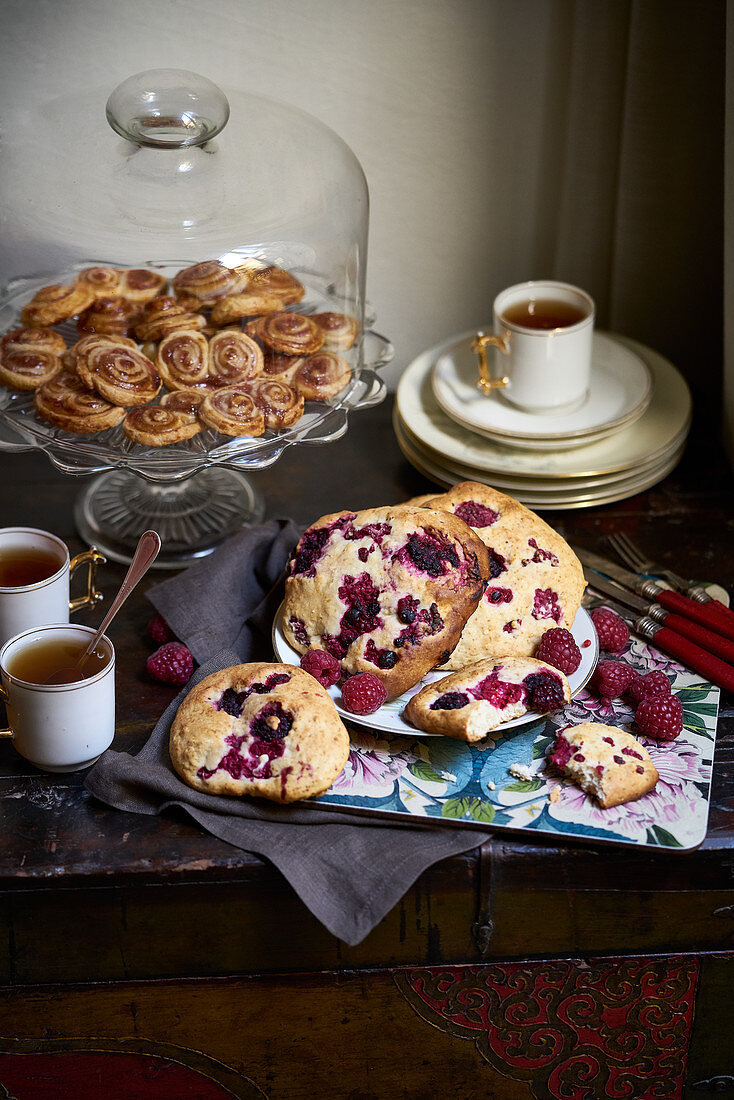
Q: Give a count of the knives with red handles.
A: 2